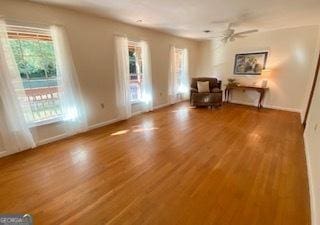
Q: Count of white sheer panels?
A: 6